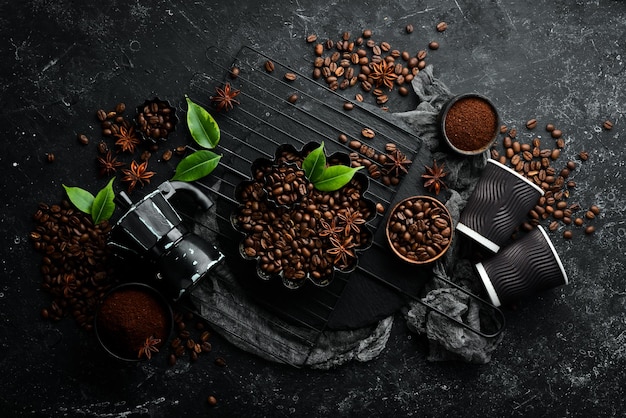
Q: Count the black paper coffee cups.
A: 2